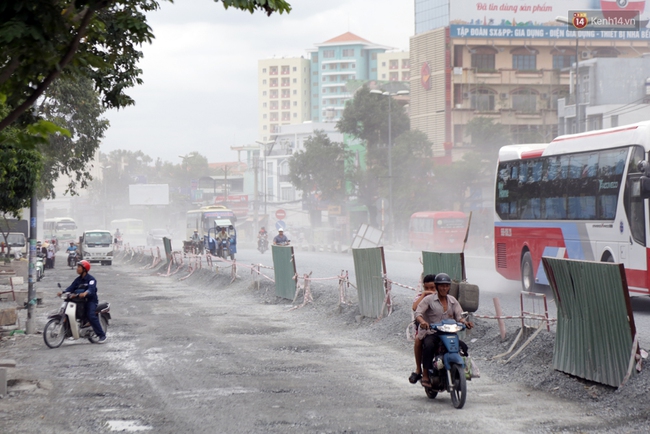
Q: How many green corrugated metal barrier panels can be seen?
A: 5